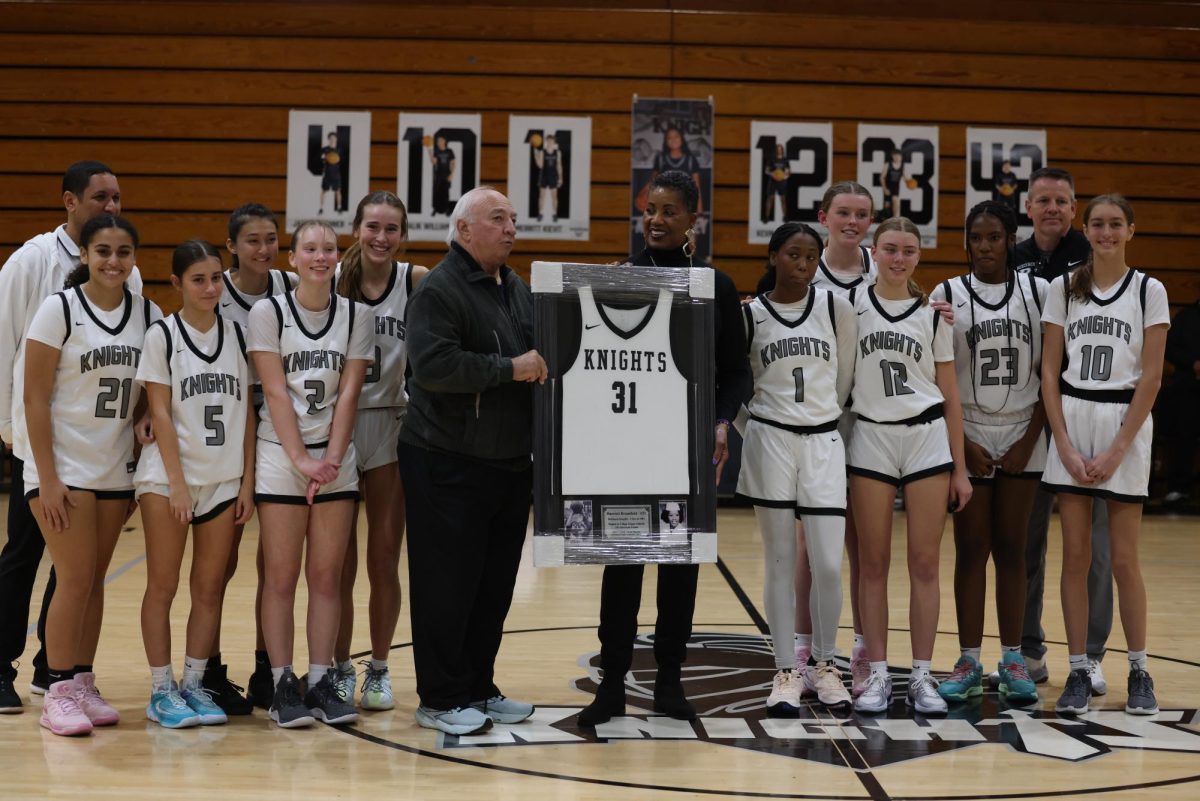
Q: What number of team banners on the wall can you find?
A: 7